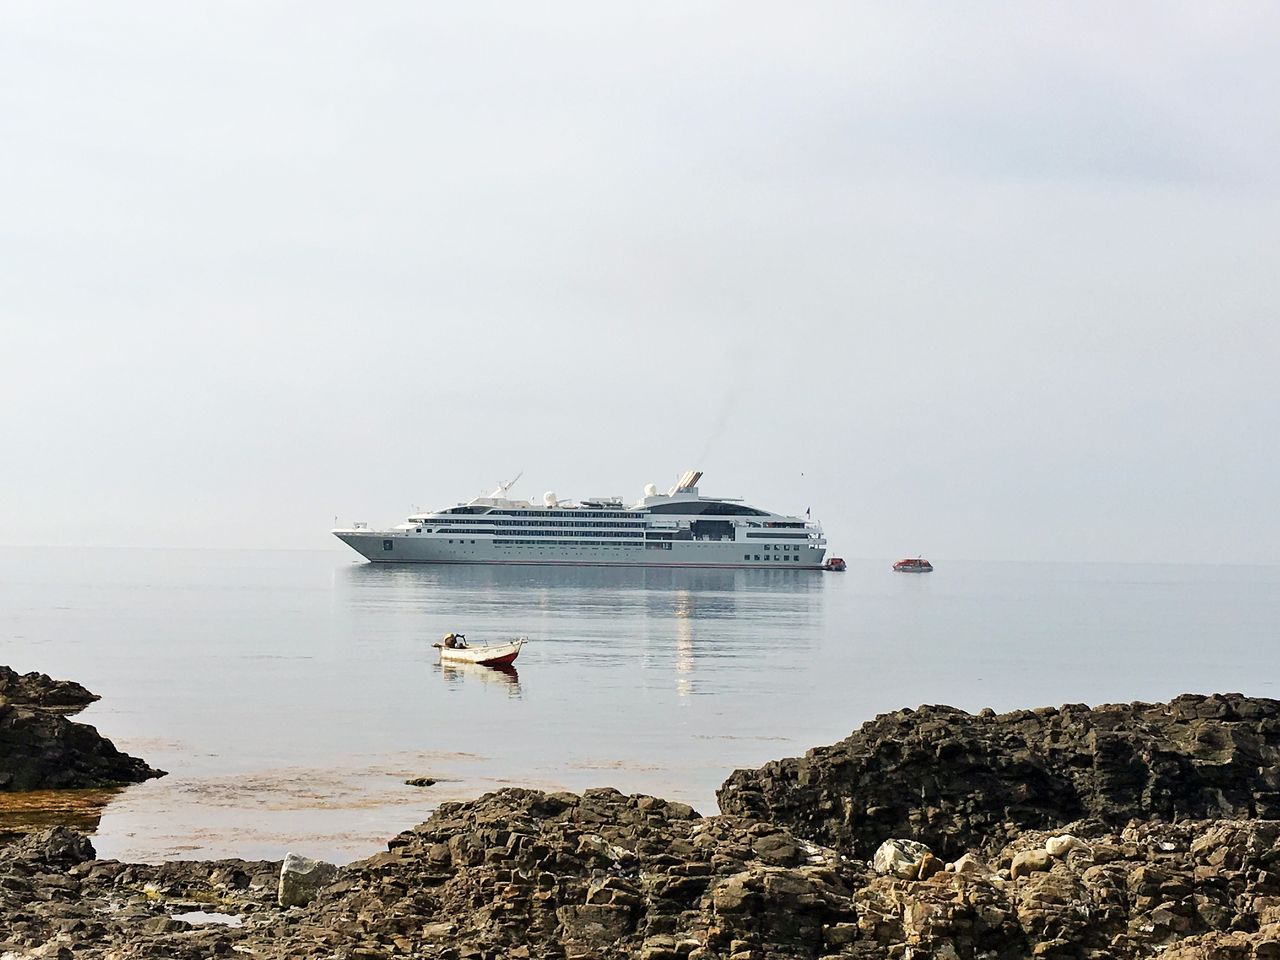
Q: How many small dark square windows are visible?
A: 15